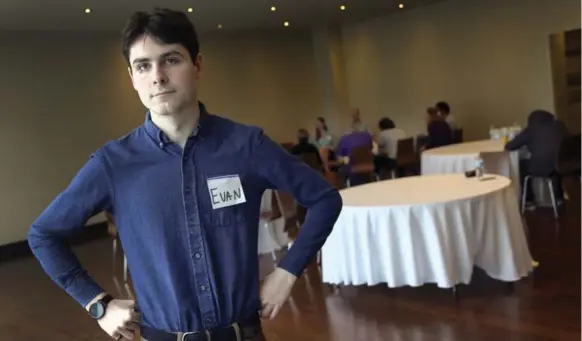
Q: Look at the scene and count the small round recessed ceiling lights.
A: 7